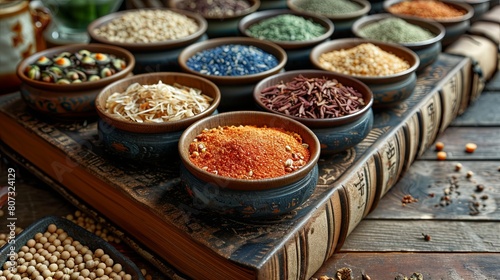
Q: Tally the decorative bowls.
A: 12